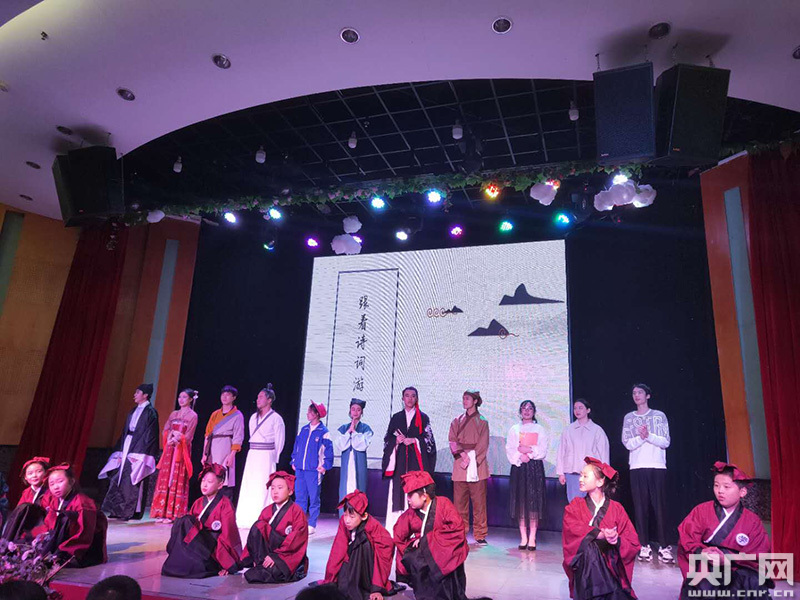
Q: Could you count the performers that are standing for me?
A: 11